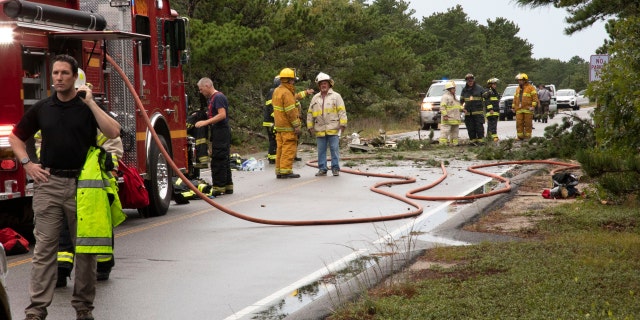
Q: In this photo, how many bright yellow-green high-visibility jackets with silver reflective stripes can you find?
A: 1